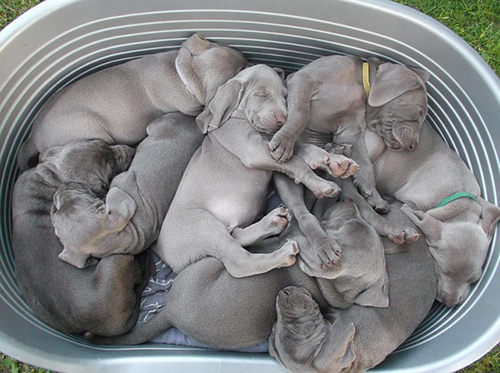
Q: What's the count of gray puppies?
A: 8